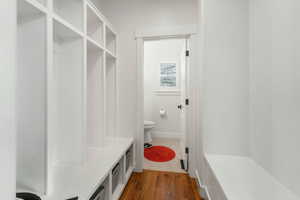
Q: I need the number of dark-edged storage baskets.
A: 3